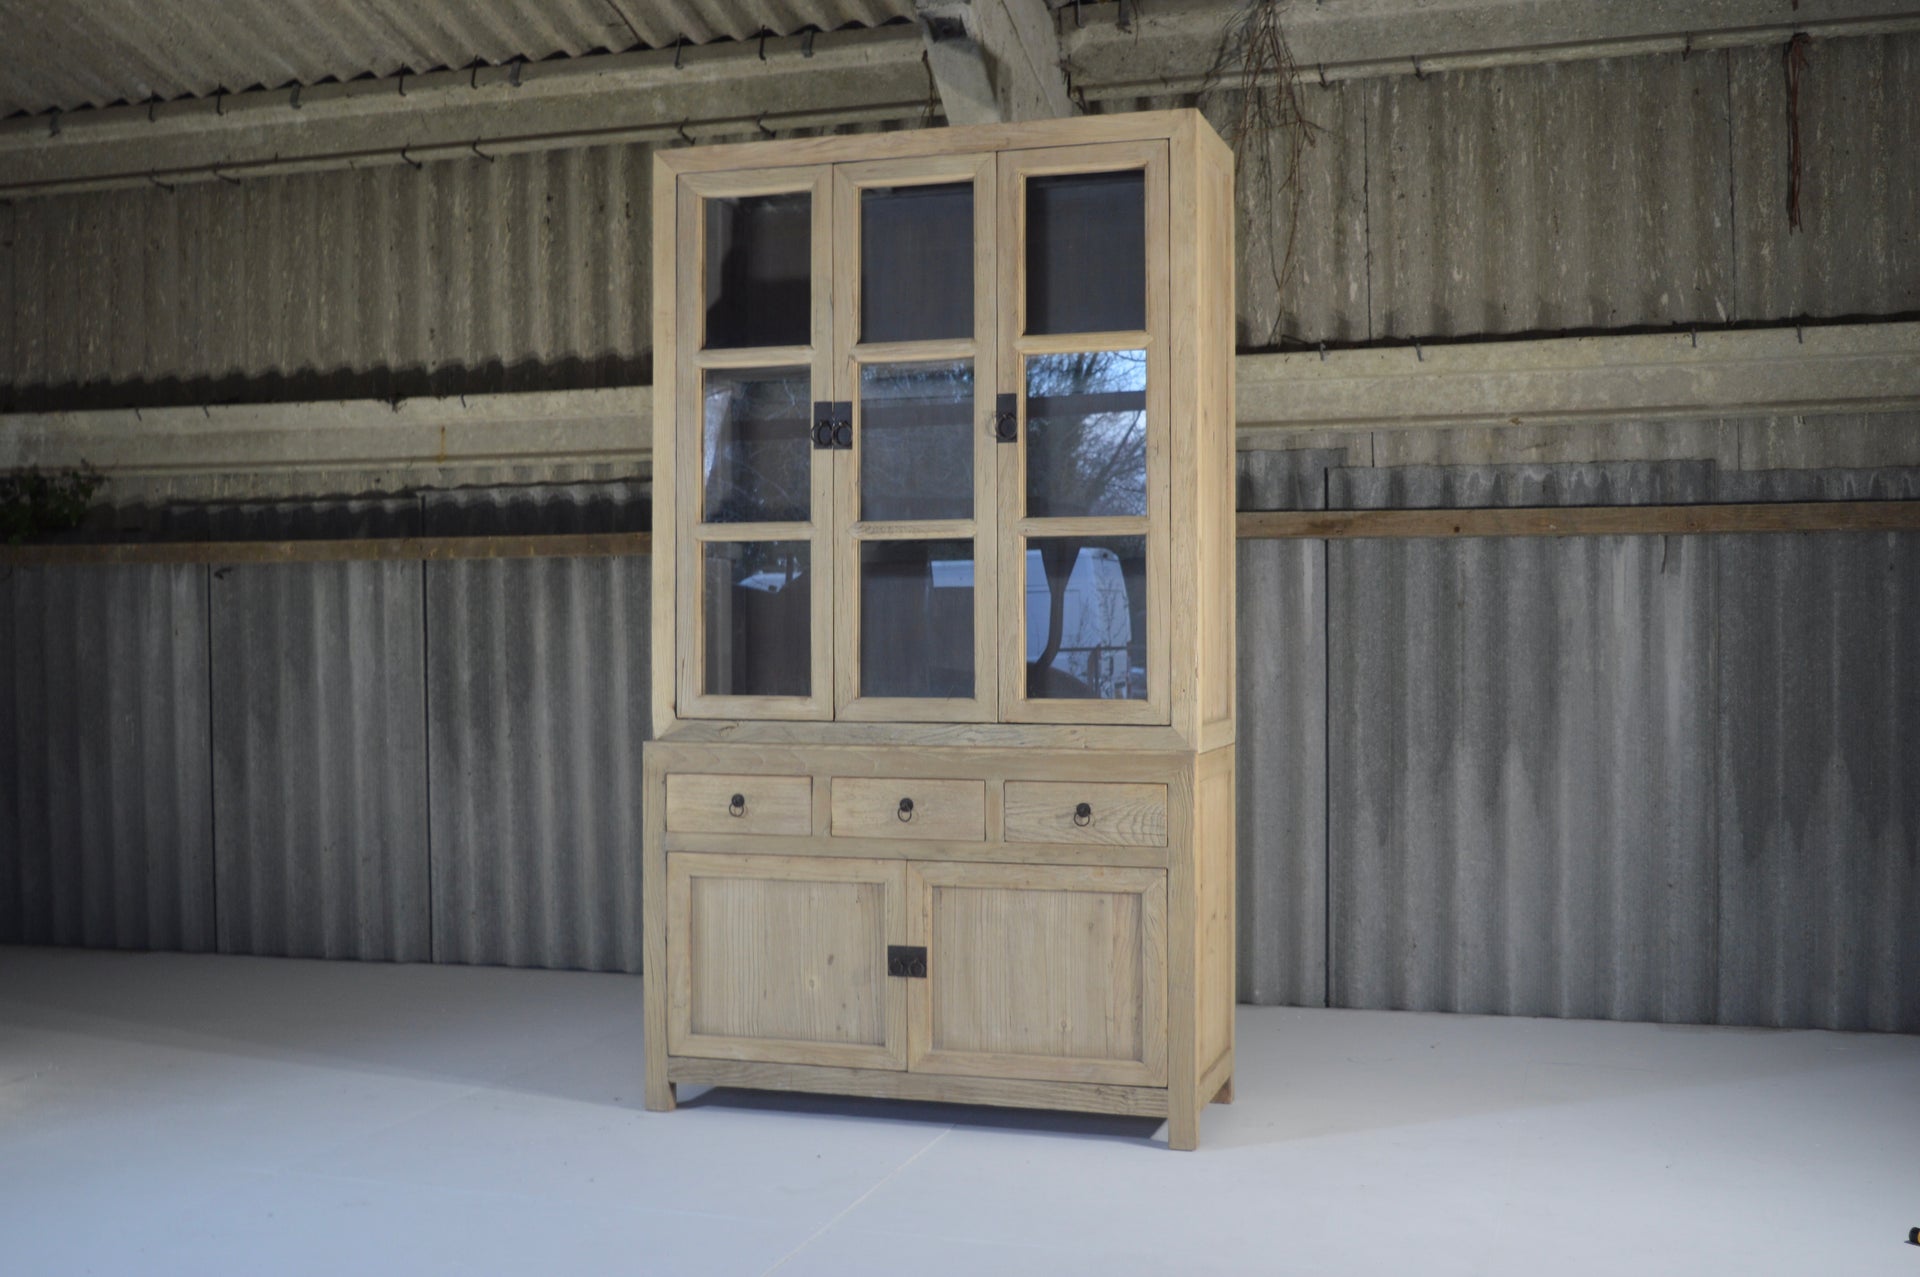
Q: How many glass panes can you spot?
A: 9